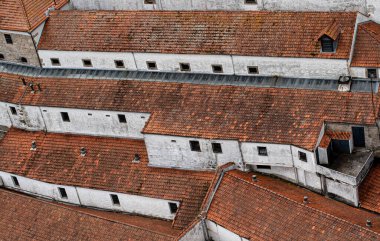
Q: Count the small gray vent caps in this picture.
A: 6